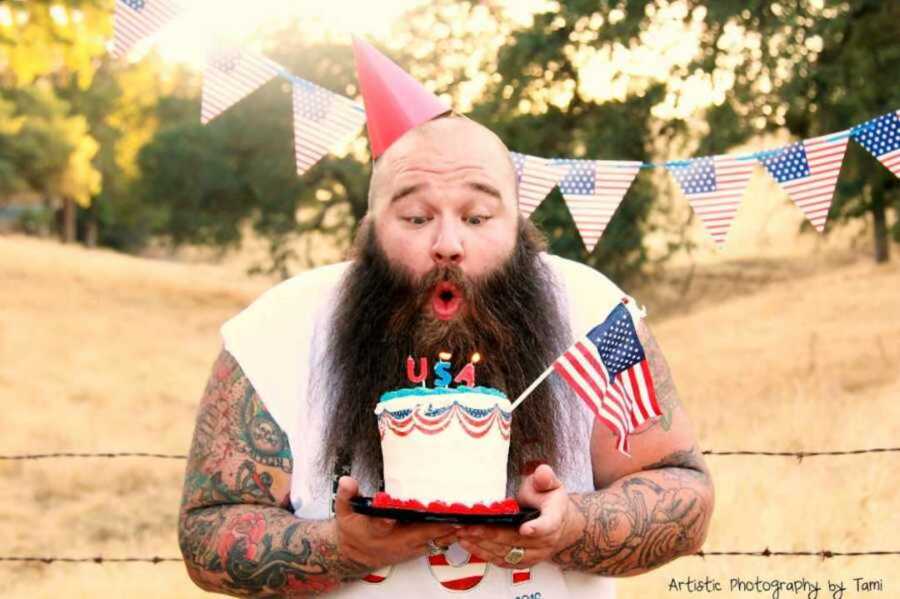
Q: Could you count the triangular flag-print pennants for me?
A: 8